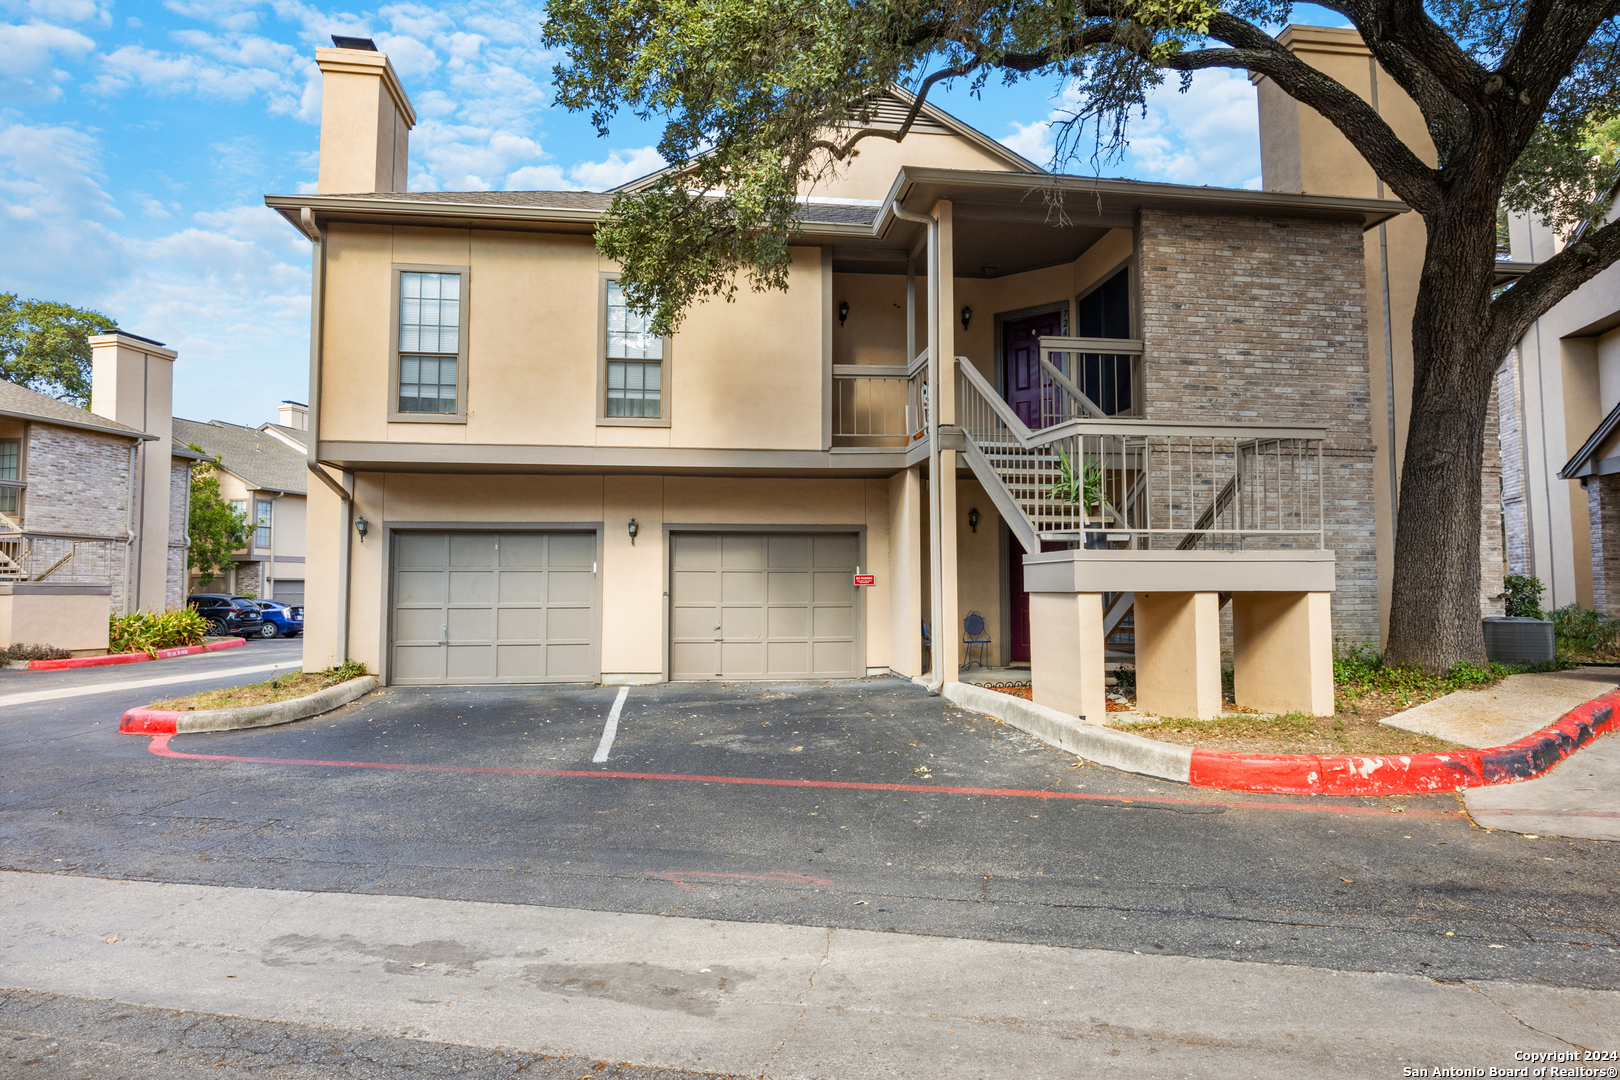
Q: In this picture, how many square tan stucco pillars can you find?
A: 3